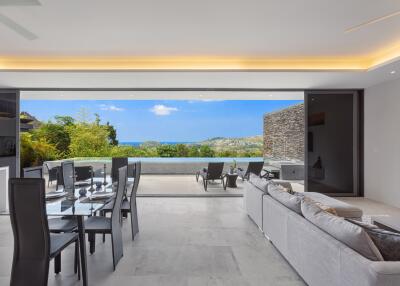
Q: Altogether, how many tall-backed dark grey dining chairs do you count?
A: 6